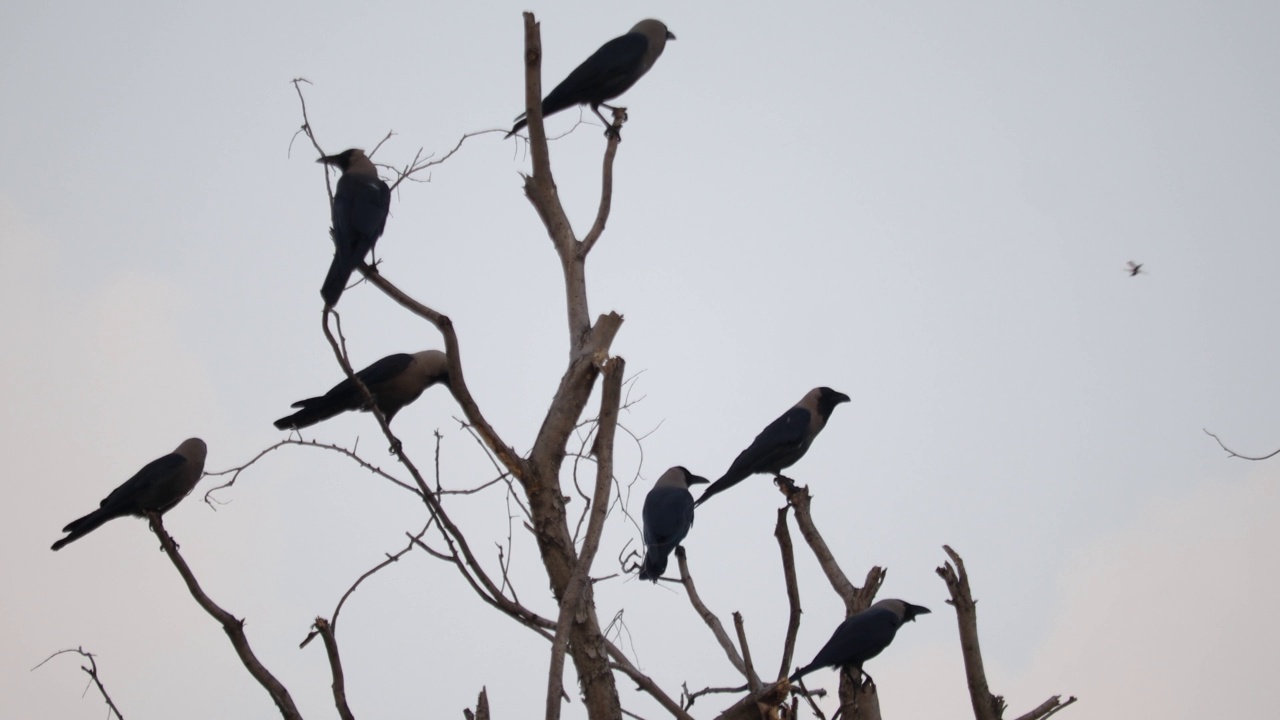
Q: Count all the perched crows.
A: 7